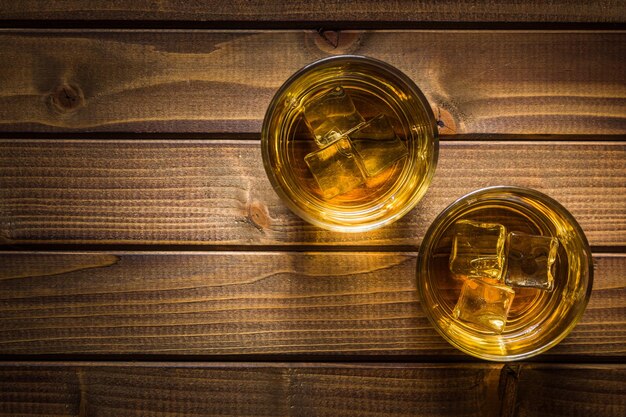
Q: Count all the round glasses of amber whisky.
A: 2